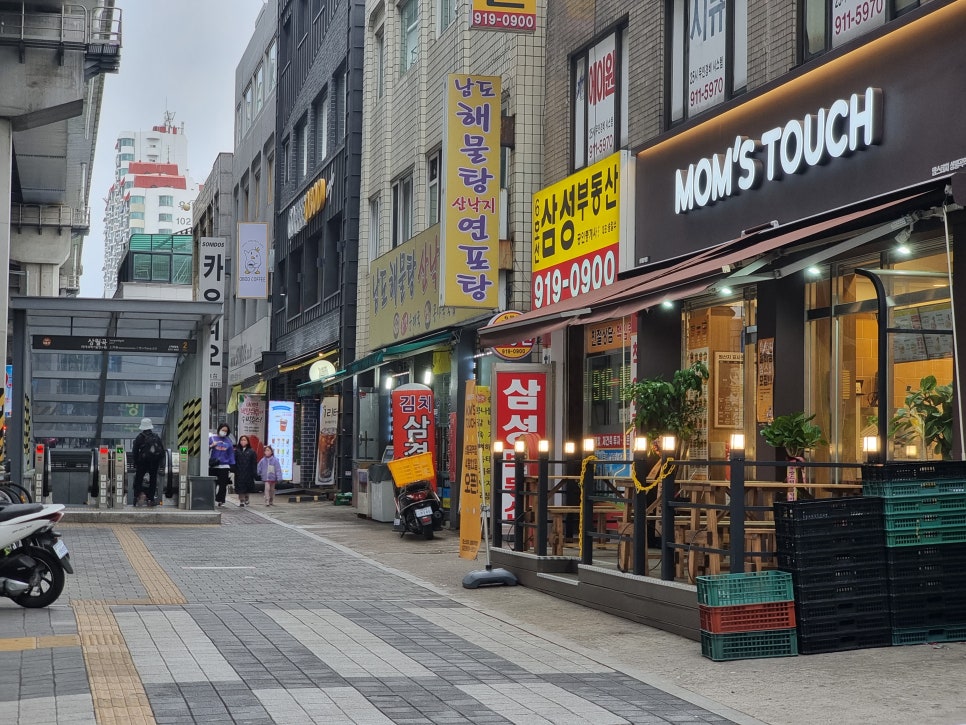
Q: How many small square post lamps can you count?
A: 9